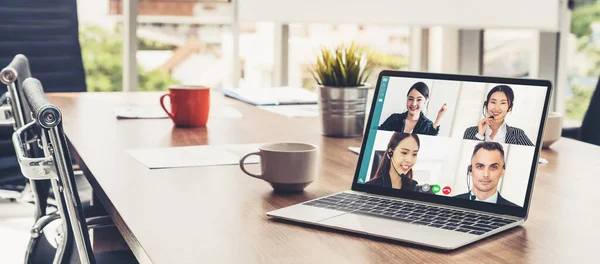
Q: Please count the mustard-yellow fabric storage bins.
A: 0